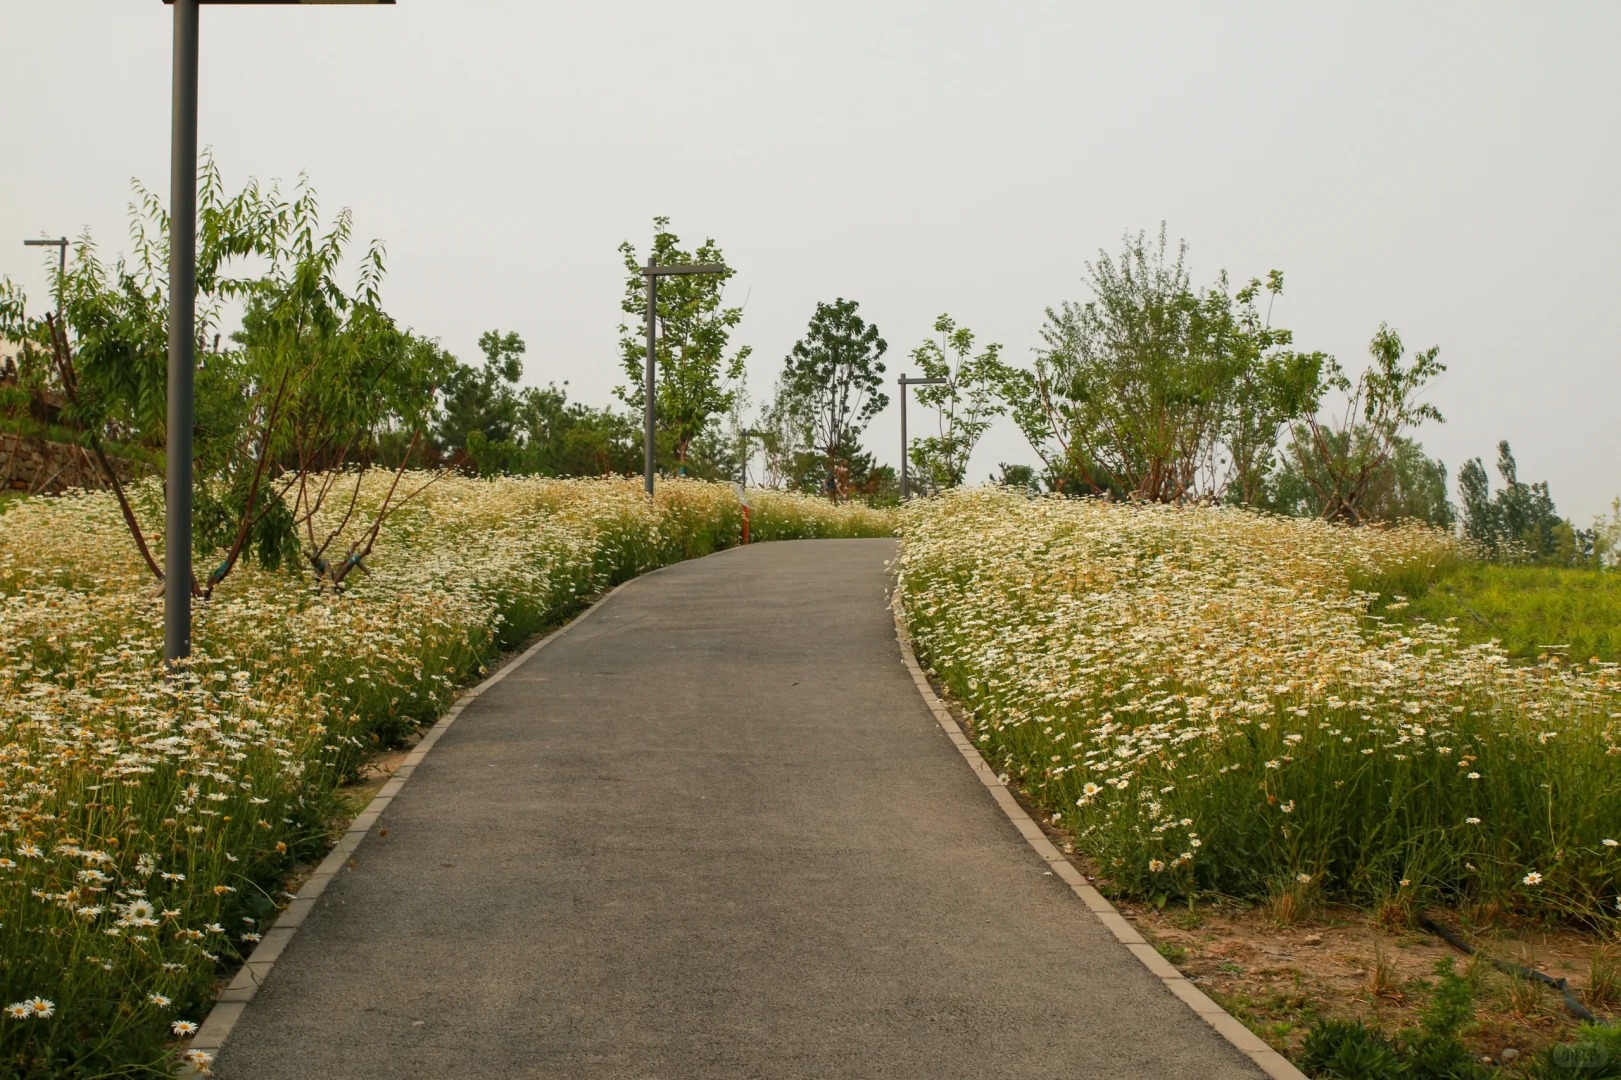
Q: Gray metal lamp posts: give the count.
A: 5